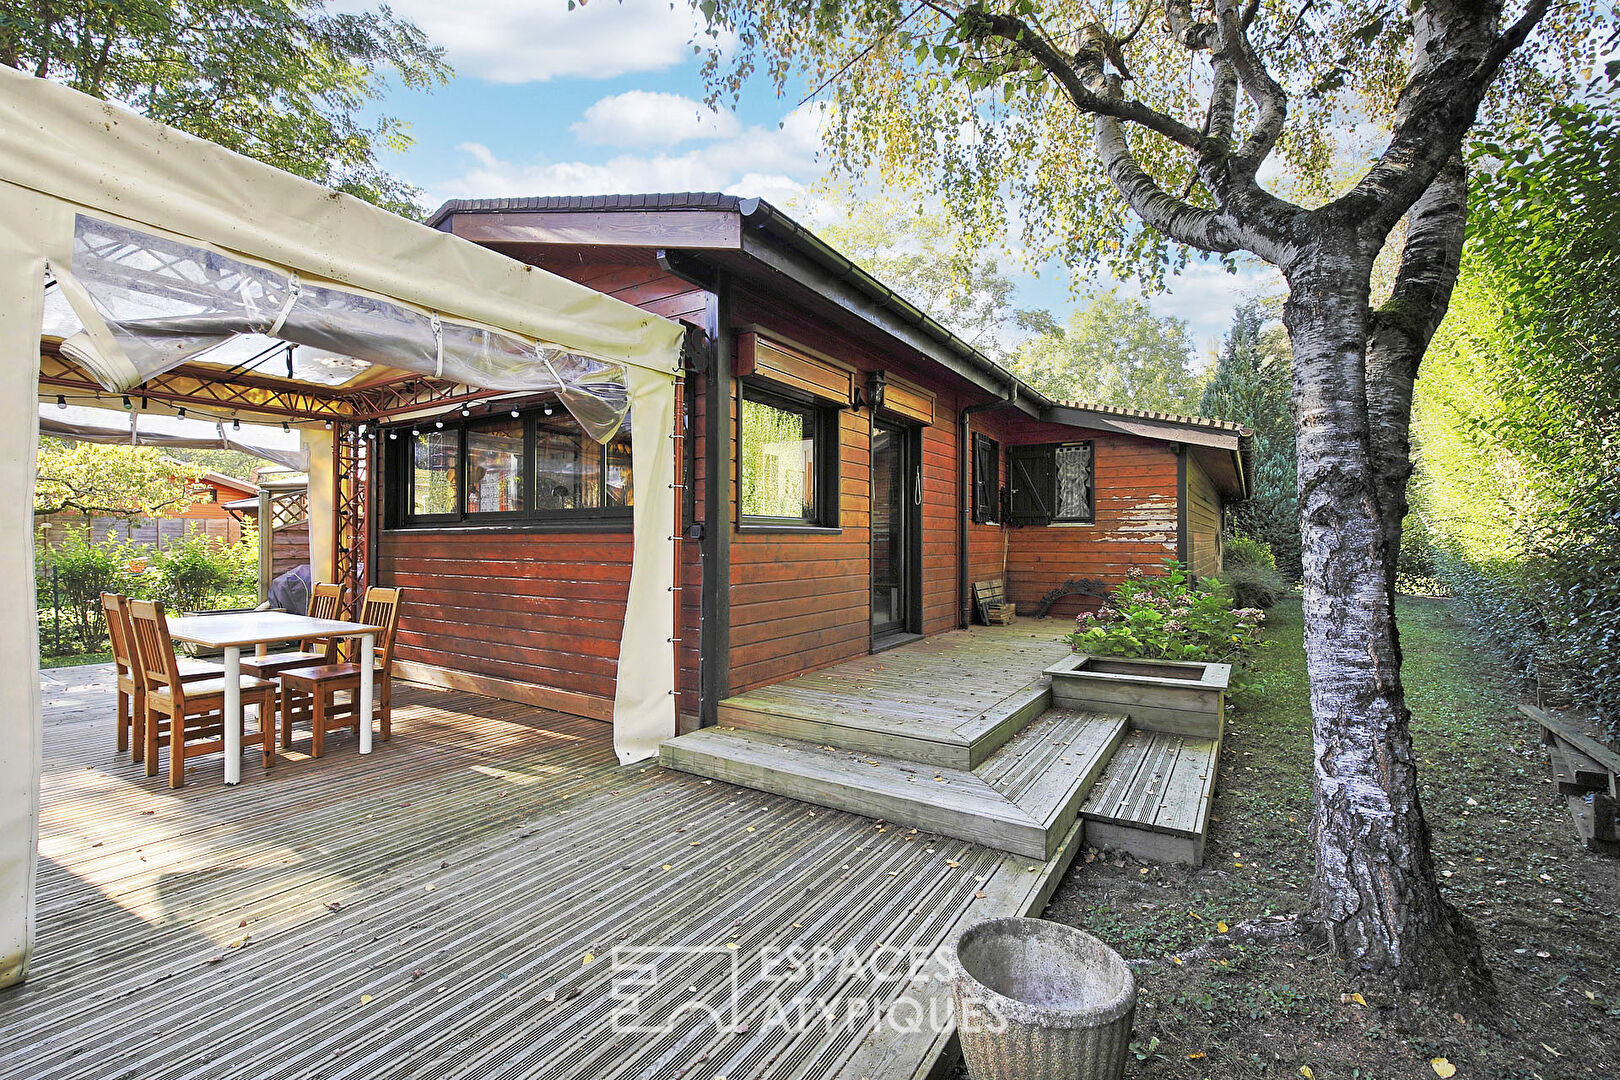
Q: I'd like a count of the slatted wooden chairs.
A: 4